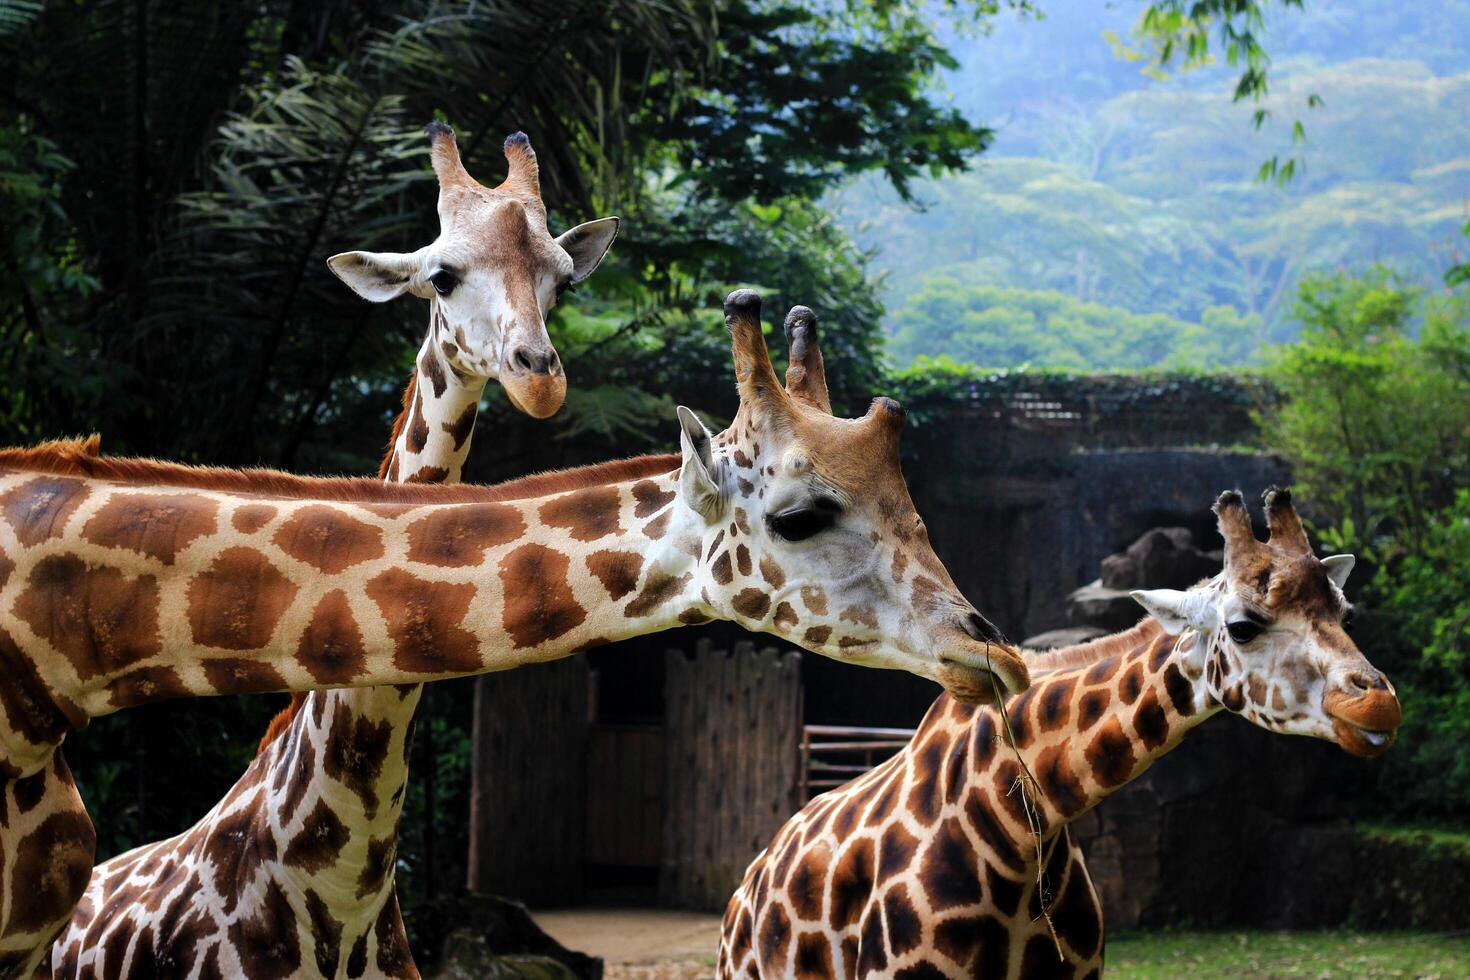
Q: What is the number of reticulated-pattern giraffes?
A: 3